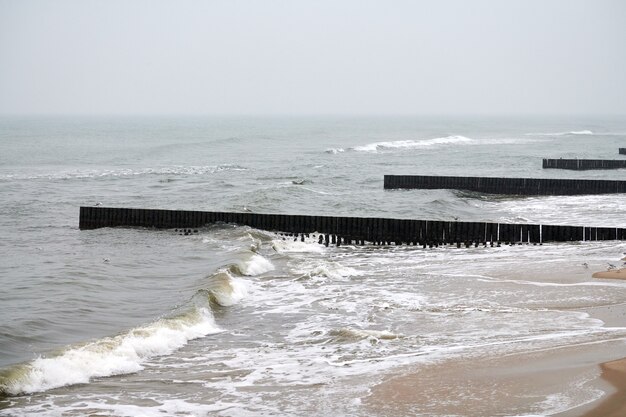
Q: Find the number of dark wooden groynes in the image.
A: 4